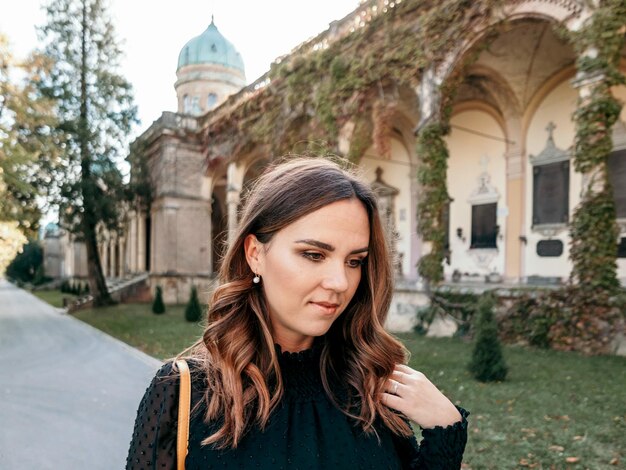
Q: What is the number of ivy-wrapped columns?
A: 2